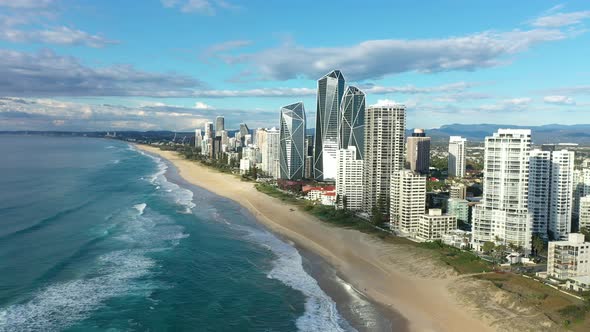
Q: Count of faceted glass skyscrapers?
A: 3